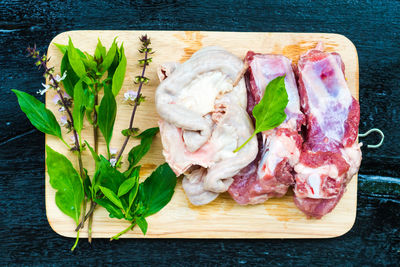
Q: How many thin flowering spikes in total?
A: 2